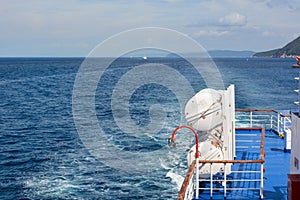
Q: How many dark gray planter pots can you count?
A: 0